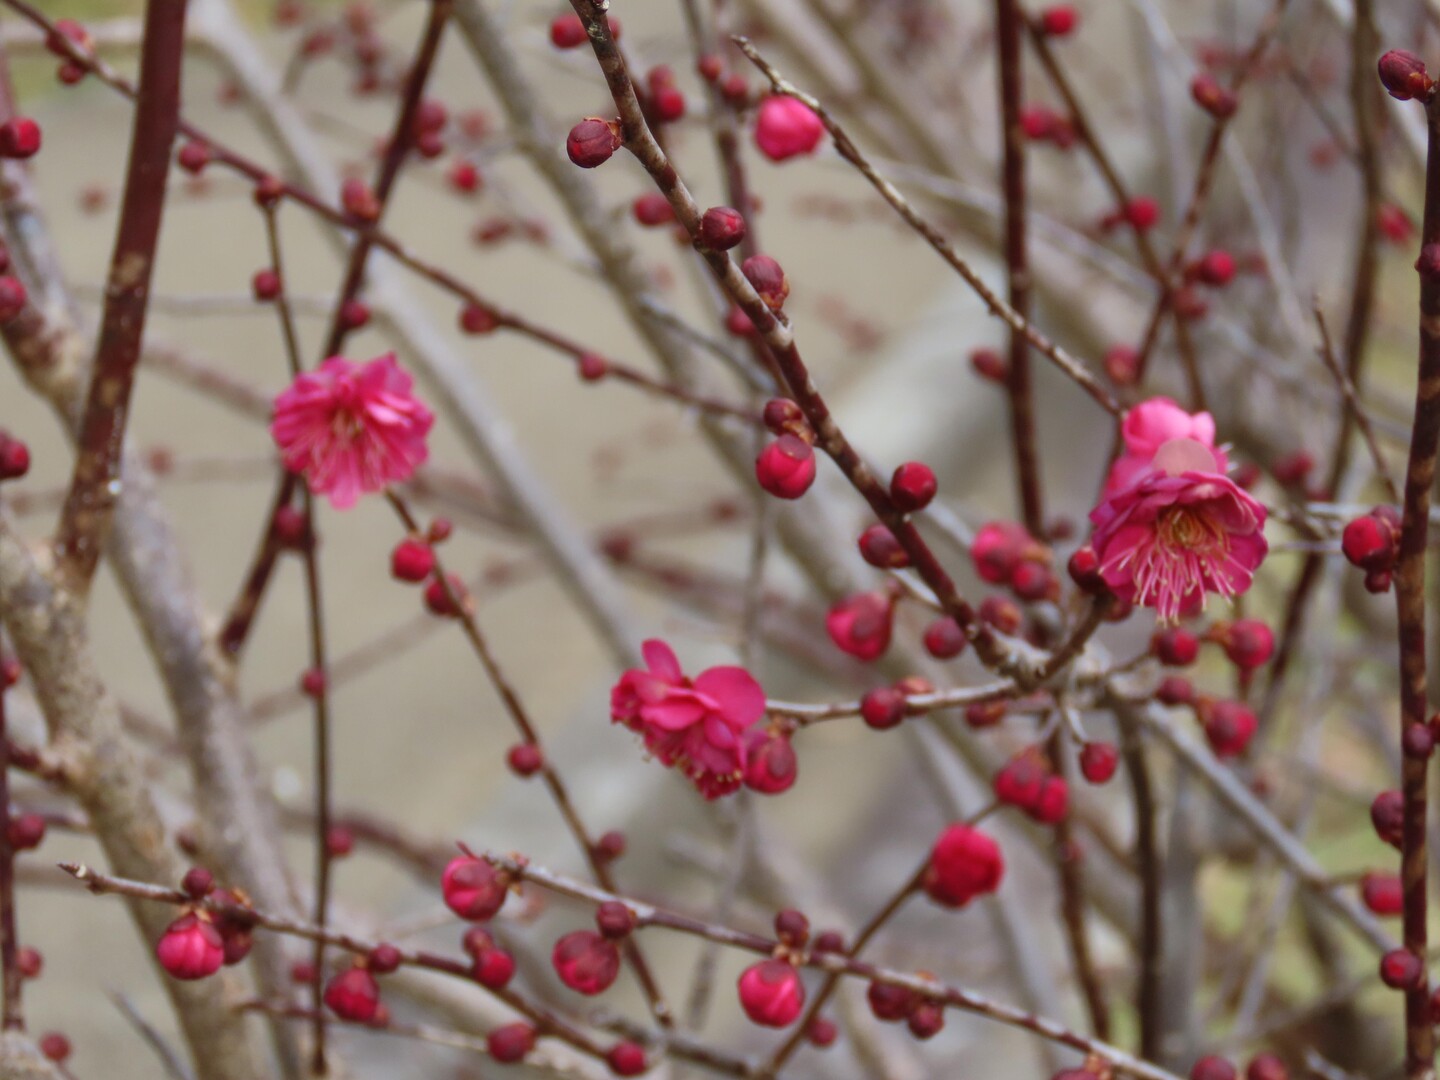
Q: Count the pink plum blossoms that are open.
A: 3